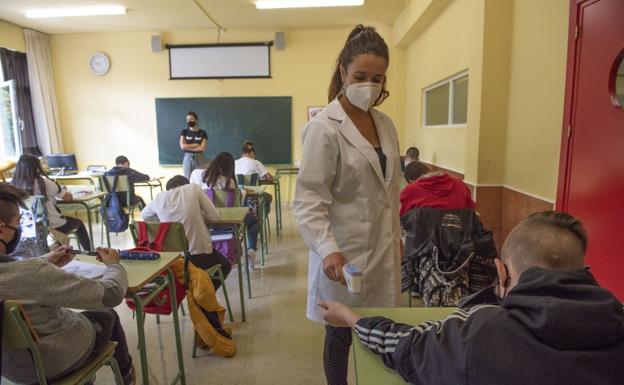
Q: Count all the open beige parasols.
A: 0